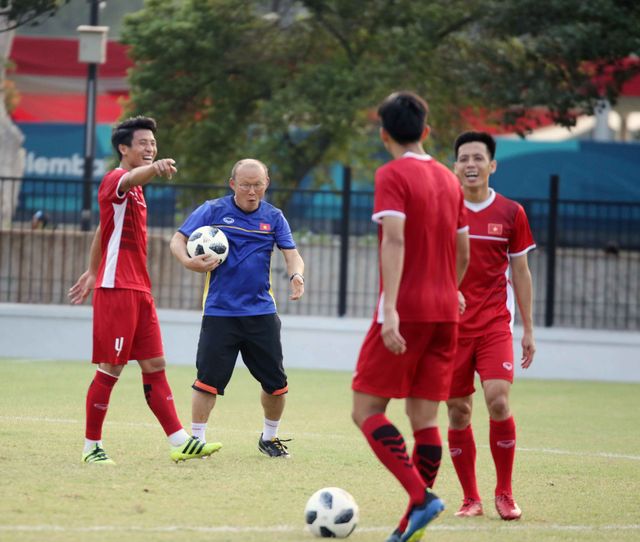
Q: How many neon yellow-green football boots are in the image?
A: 2